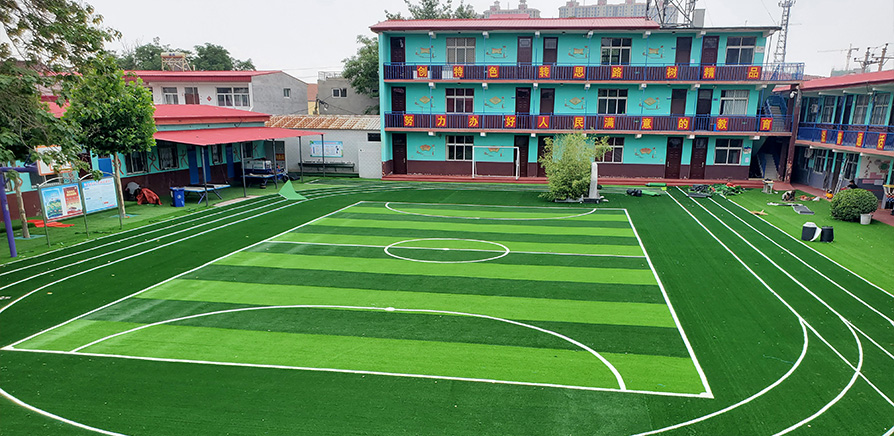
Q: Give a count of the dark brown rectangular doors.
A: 15